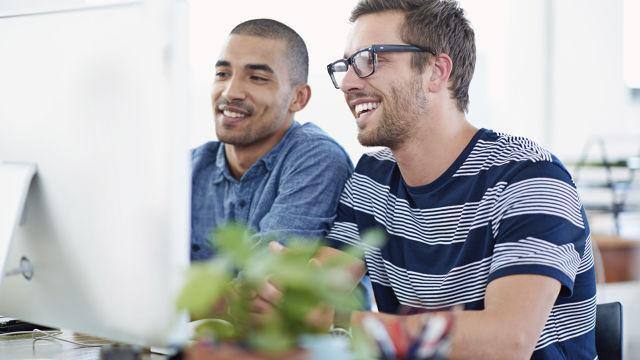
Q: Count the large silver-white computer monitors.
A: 1